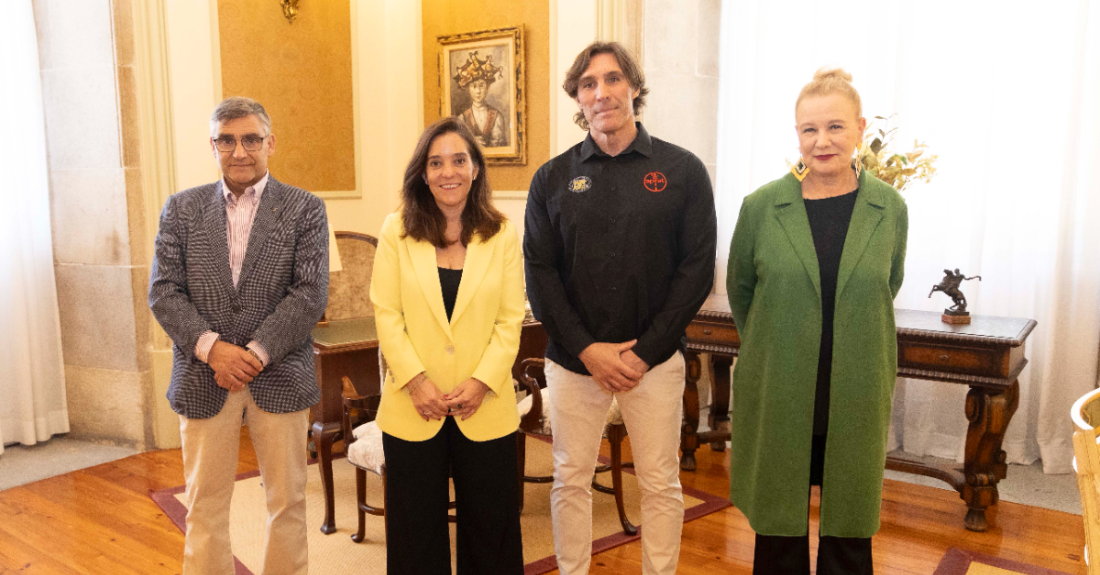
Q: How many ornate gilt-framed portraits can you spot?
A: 1